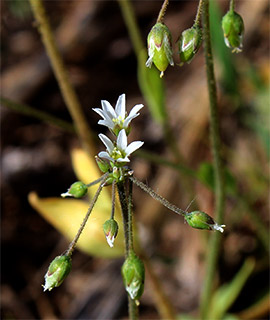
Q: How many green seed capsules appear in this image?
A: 8